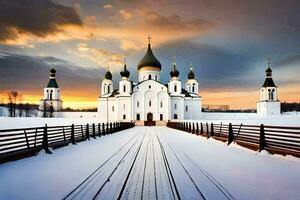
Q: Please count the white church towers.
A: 7